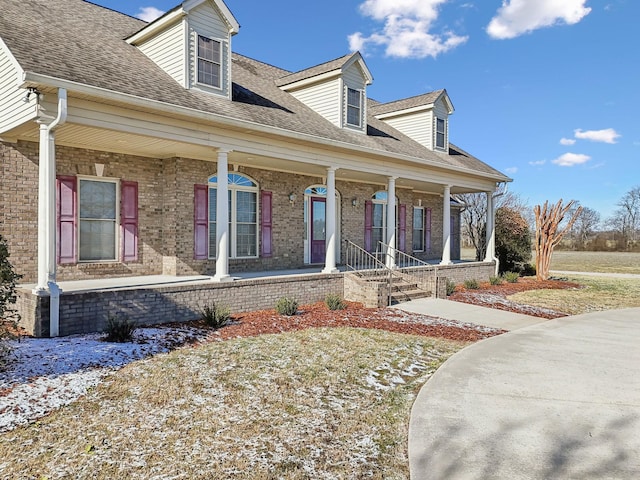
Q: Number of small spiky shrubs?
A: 8